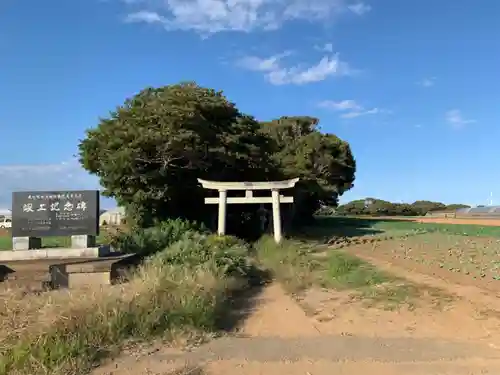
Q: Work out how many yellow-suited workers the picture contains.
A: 0